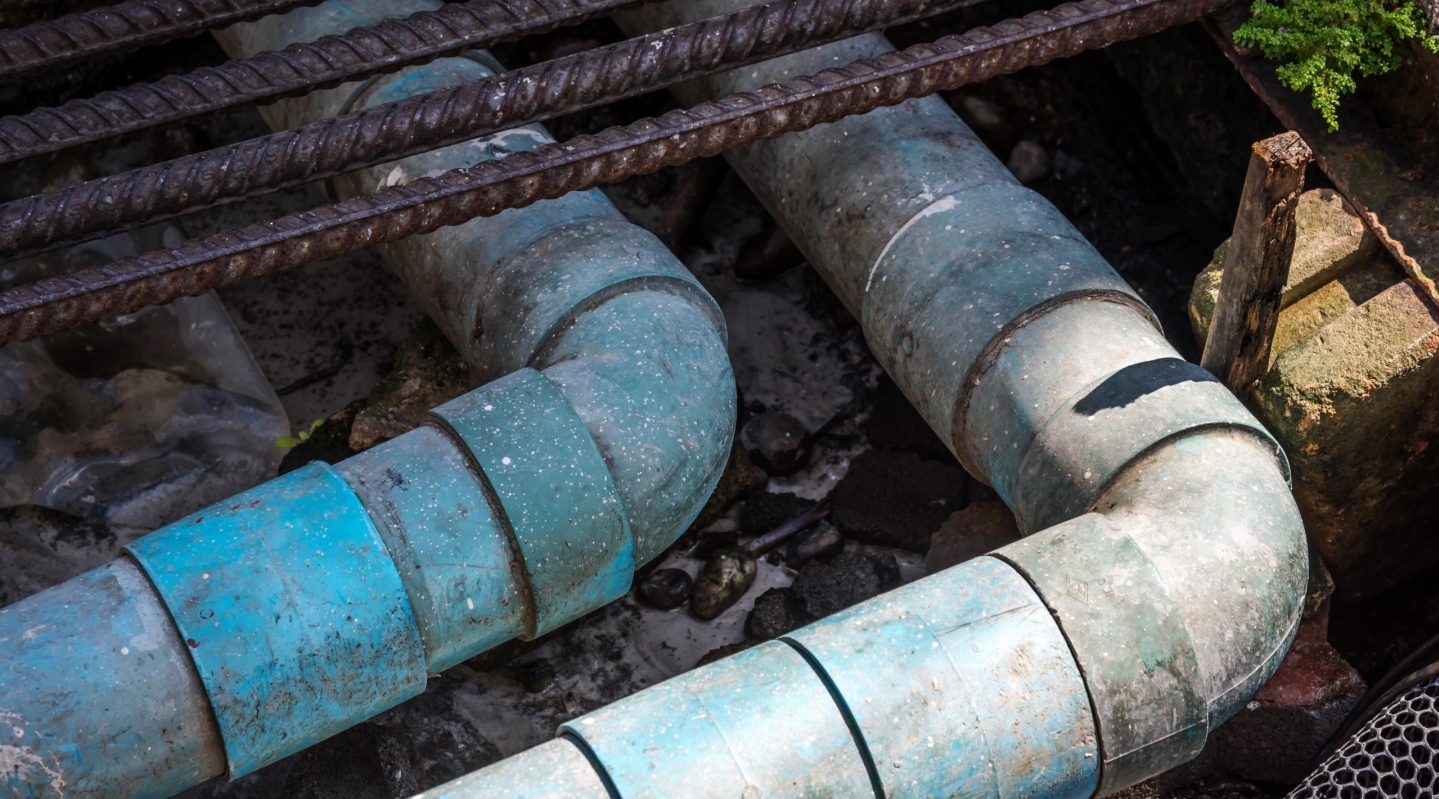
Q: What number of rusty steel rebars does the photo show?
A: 4